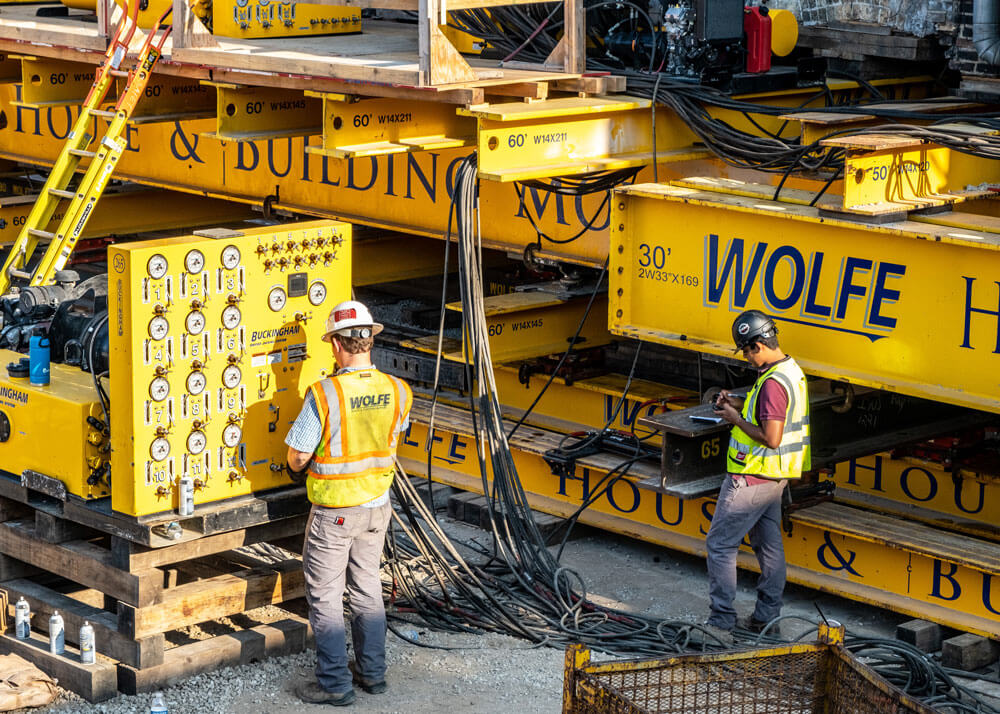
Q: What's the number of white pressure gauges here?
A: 14